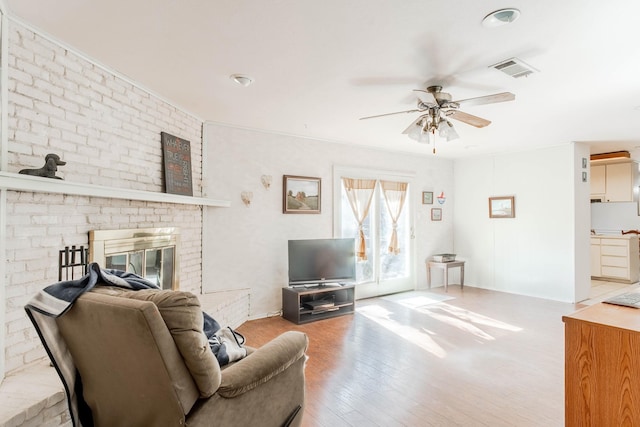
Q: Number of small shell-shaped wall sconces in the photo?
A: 2